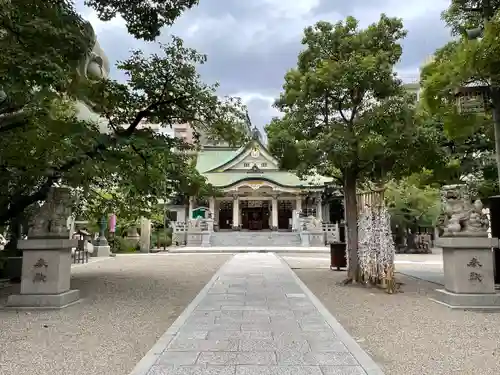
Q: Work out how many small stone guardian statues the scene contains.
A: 2